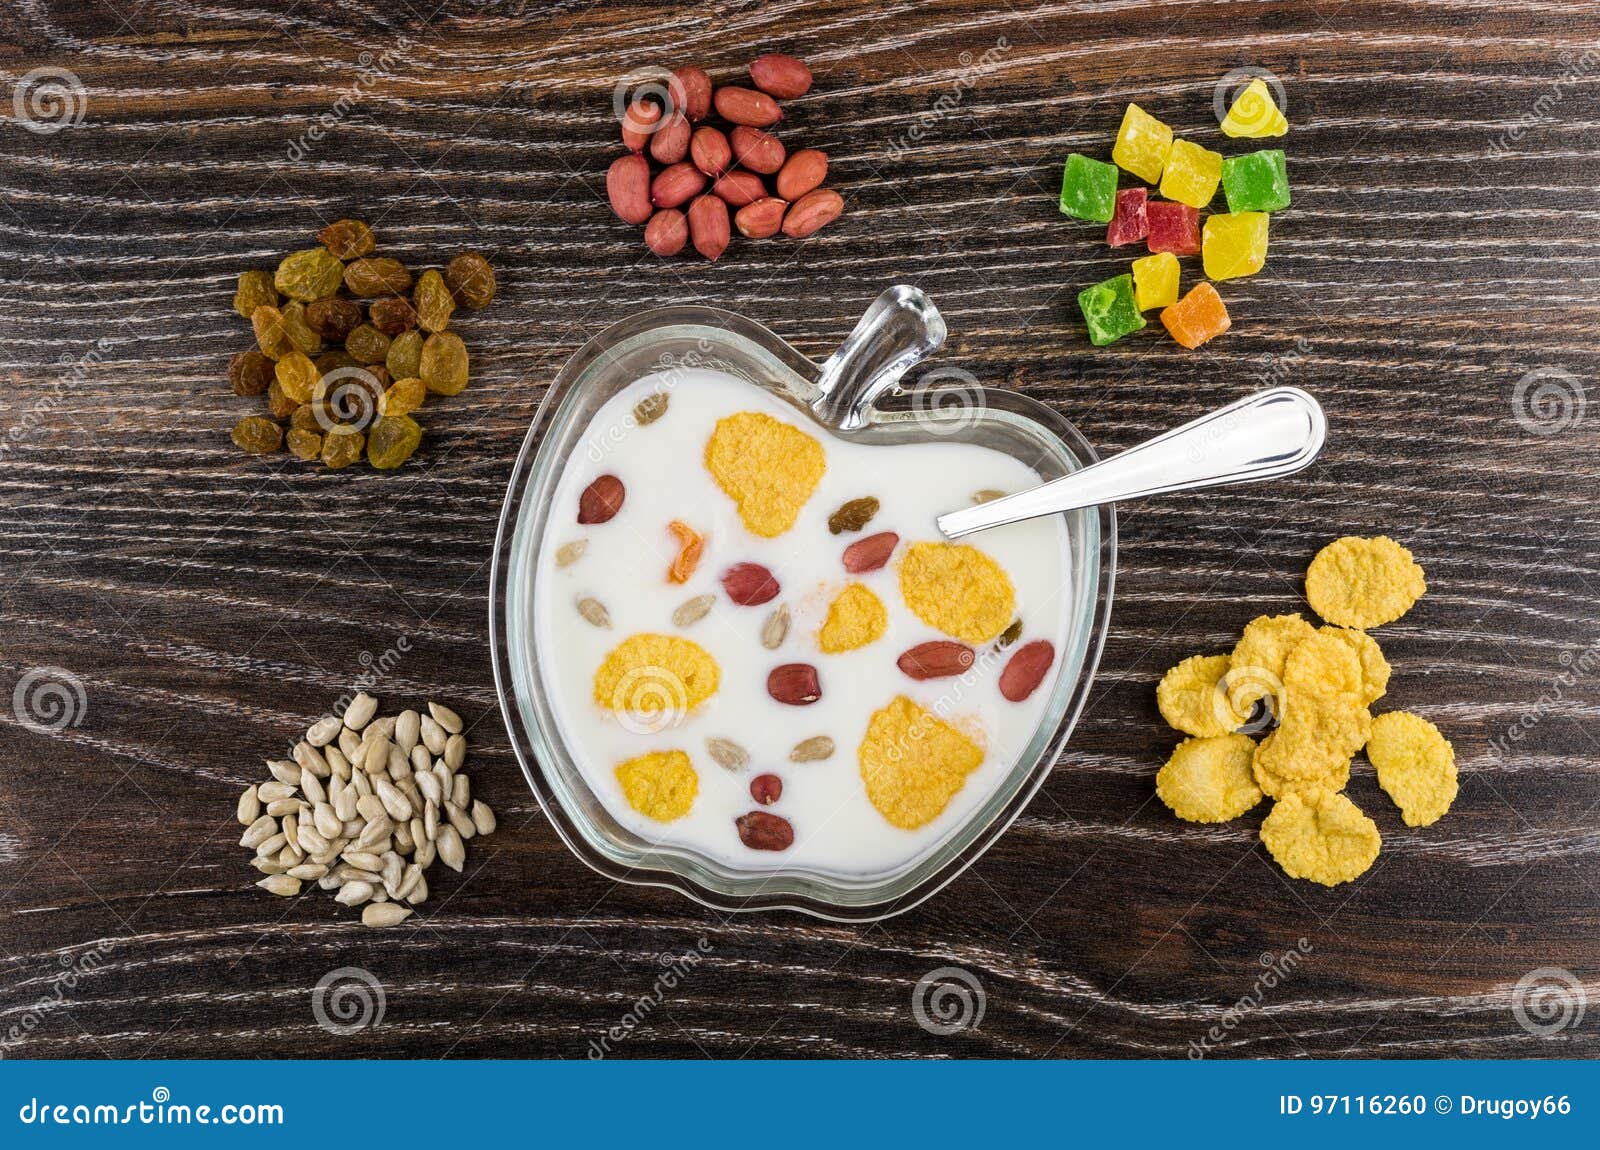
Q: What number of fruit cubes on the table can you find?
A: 11